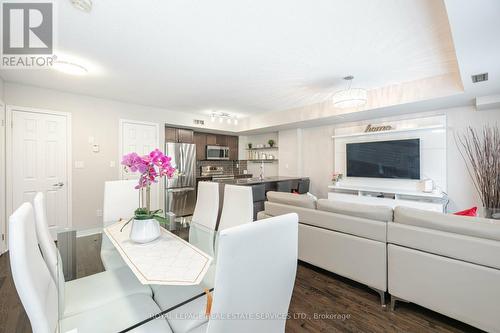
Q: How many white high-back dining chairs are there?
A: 6